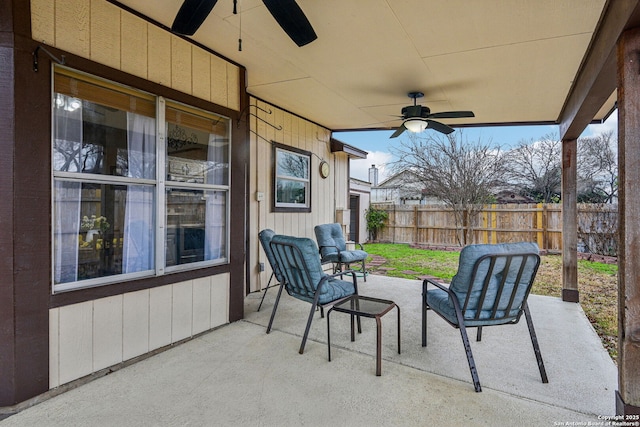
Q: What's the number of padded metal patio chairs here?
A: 4